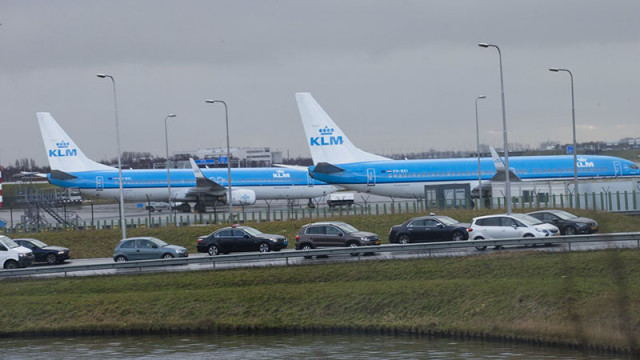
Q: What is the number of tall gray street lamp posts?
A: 6